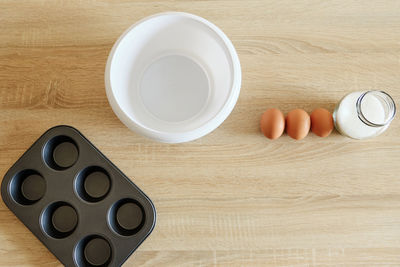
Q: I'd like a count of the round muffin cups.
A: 6